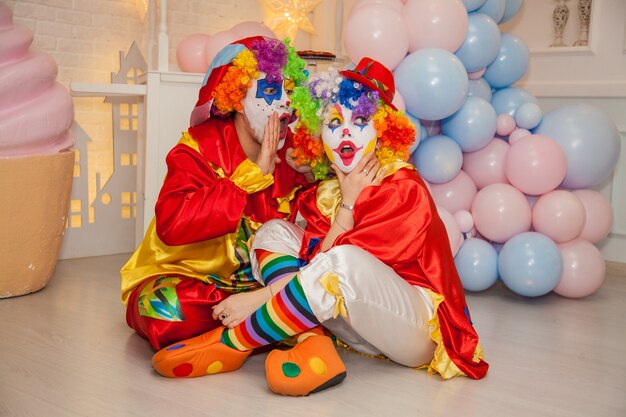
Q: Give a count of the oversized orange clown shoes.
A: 2